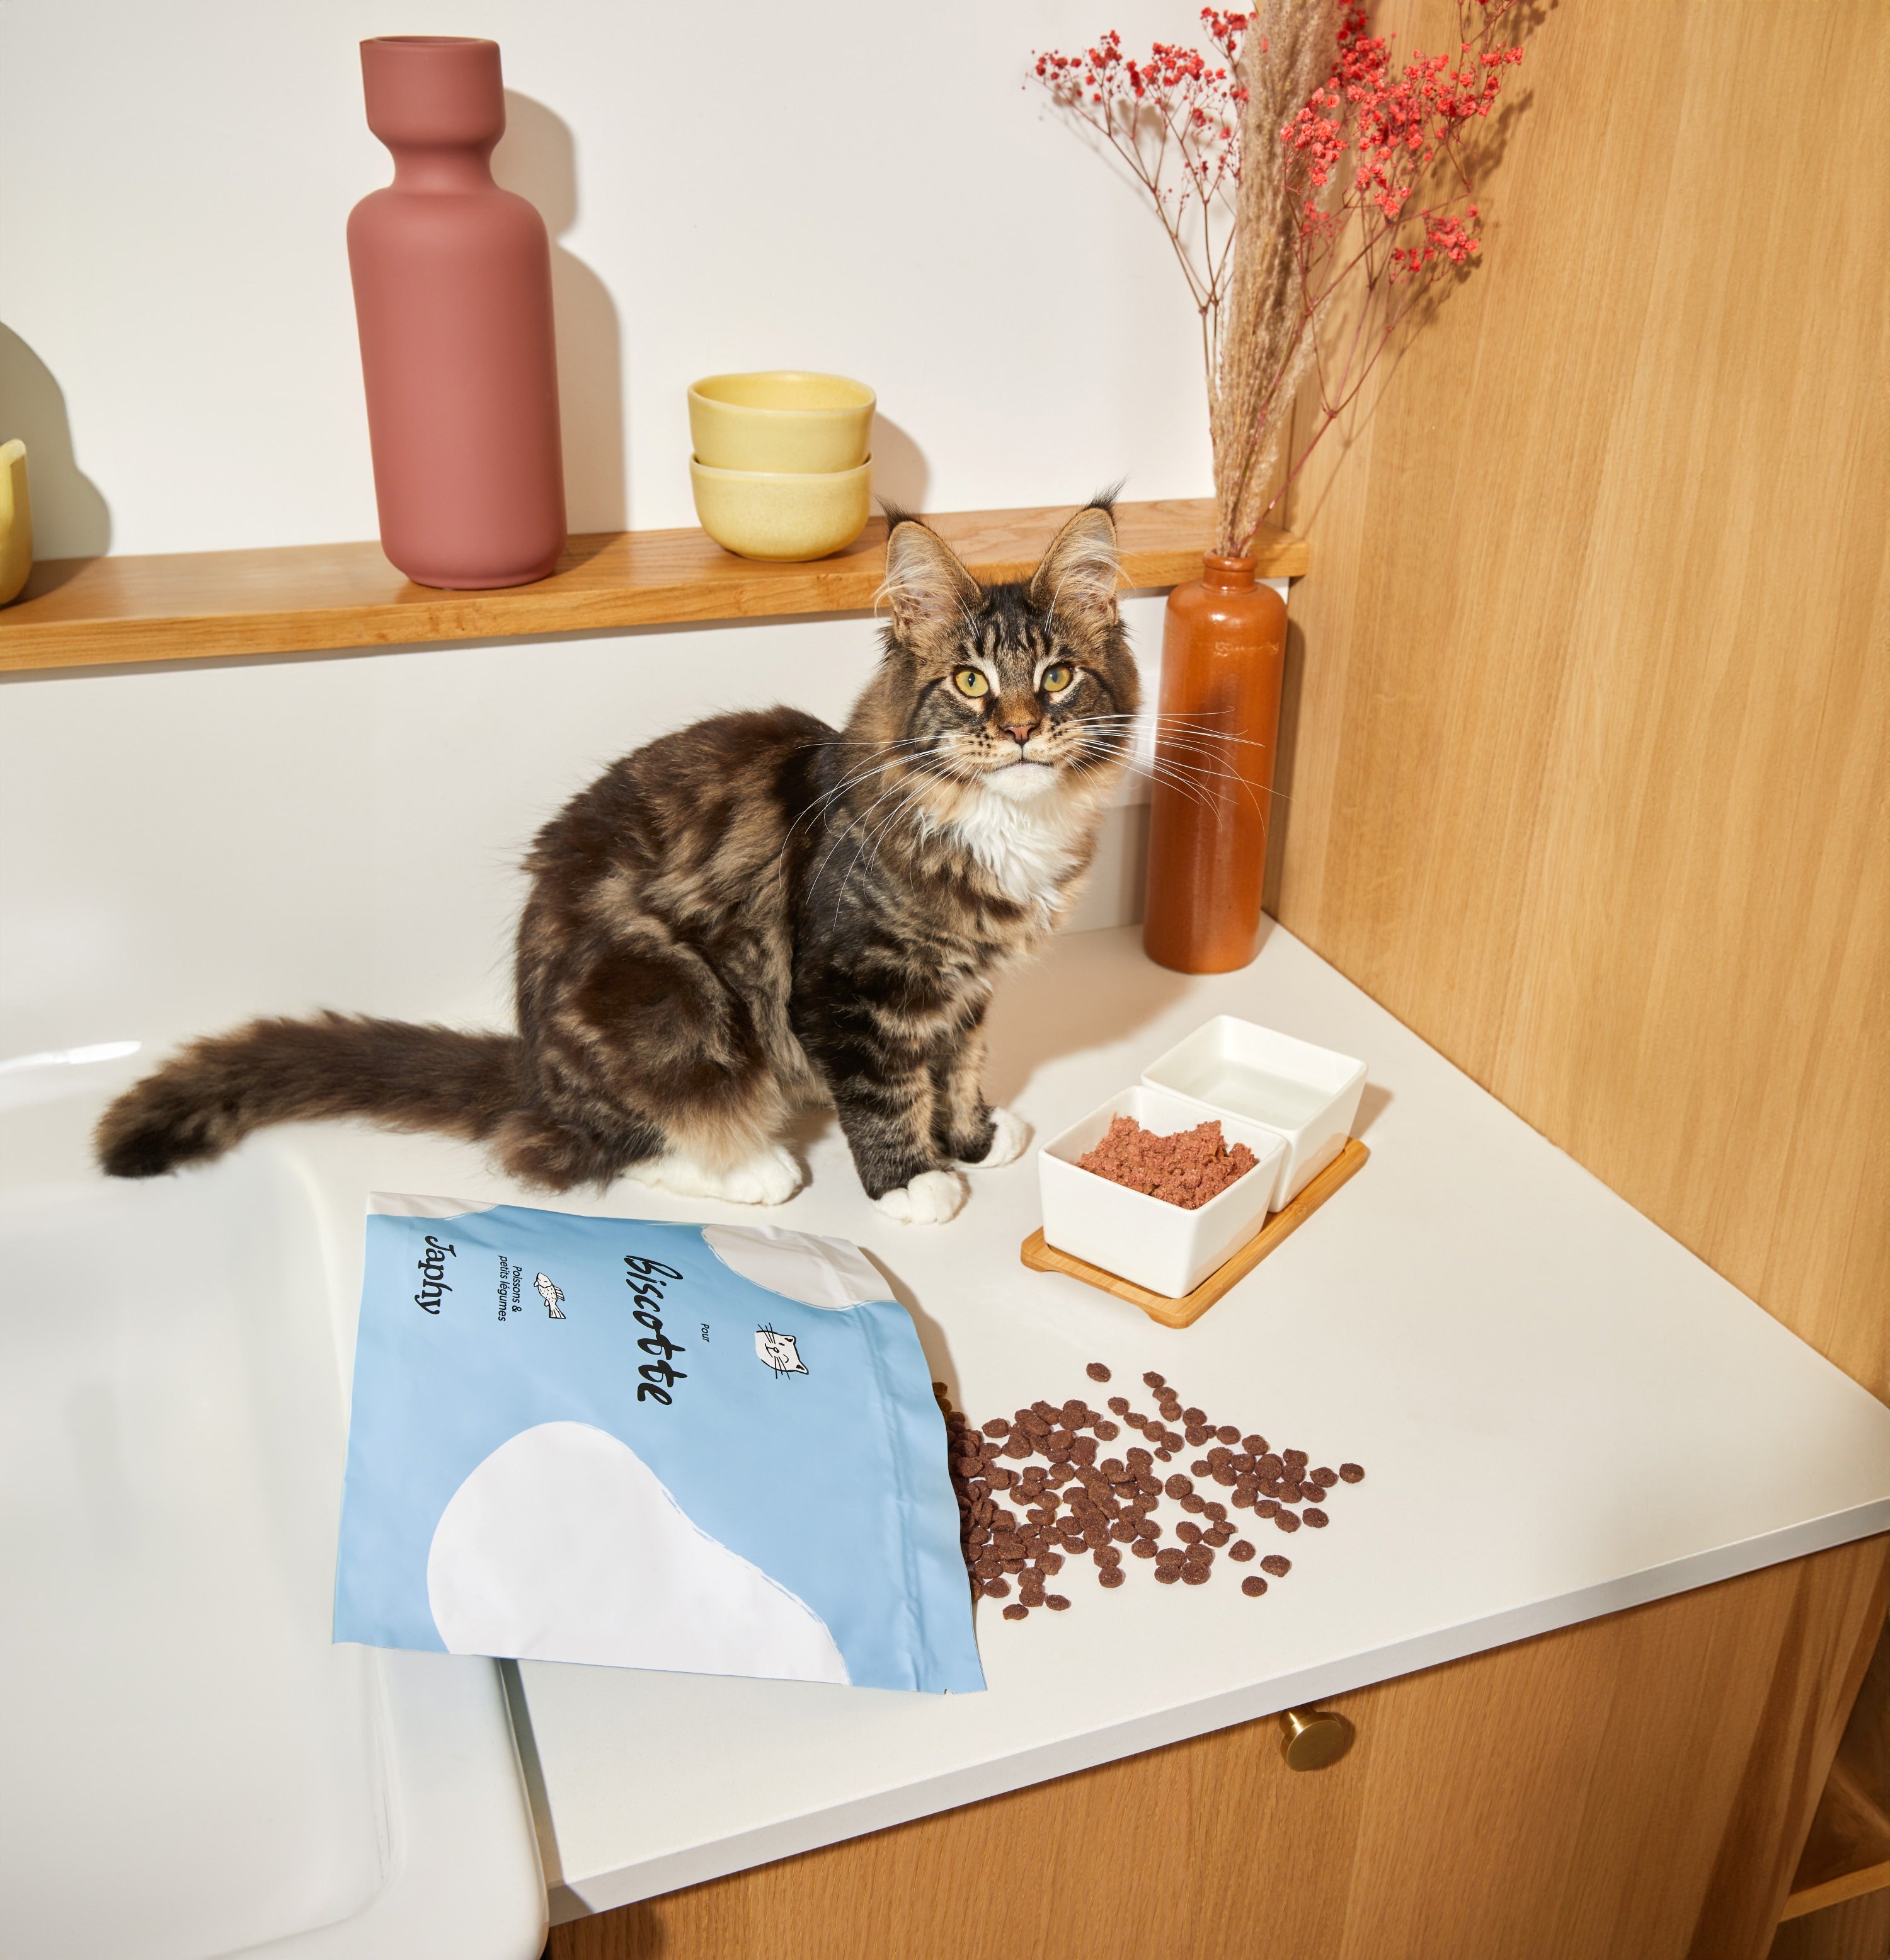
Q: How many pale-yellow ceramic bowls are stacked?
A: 2